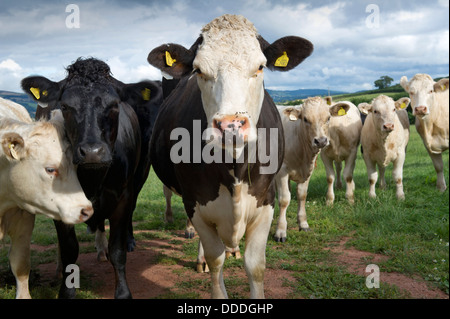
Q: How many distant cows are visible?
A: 4